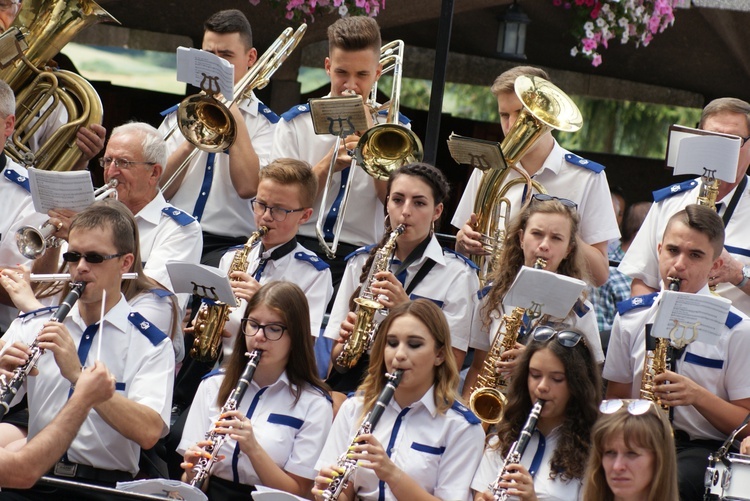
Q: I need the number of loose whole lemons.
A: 0